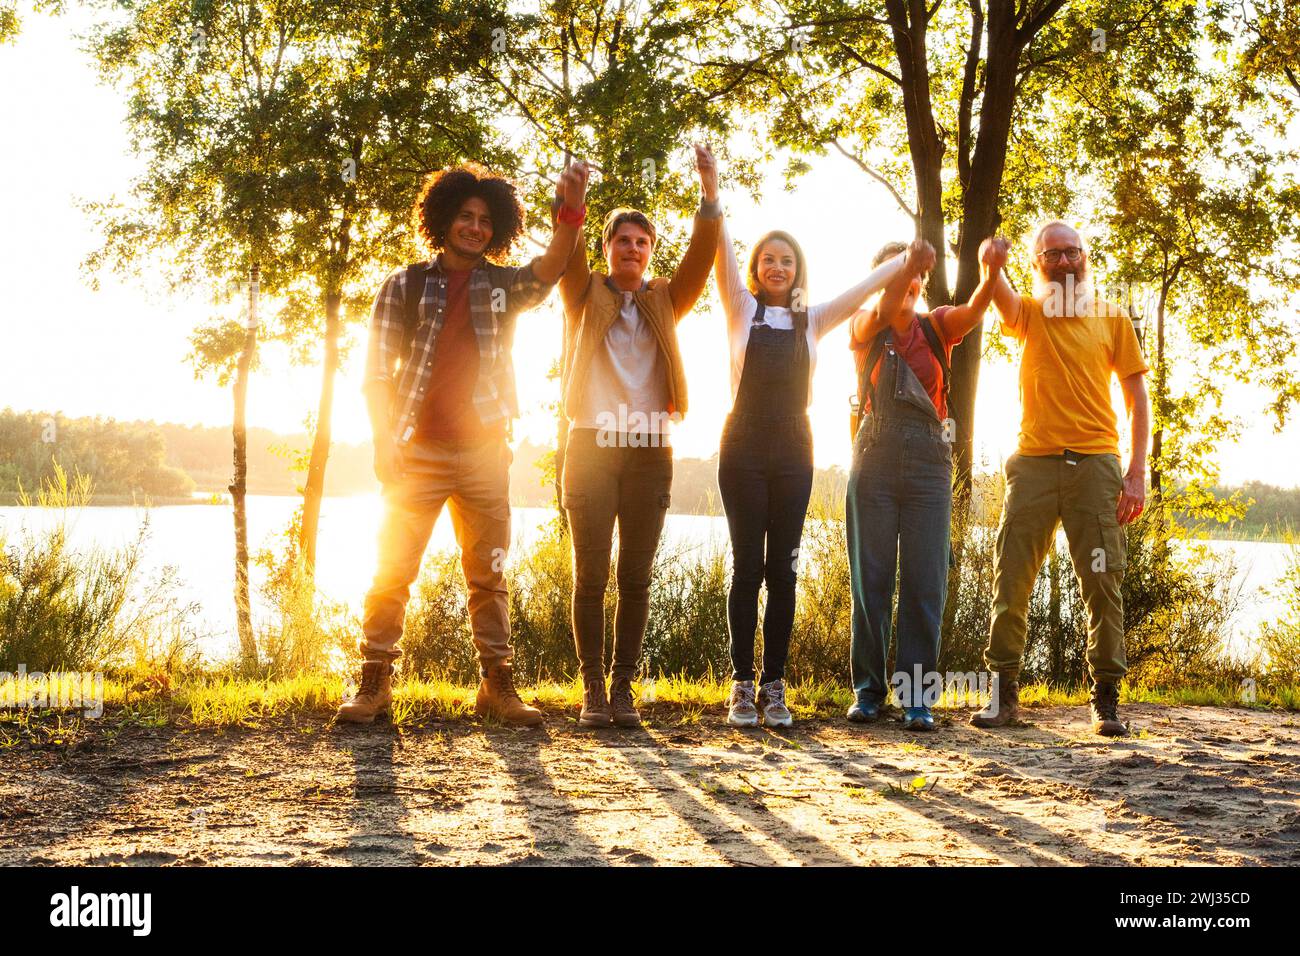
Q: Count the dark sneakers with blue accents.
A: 2